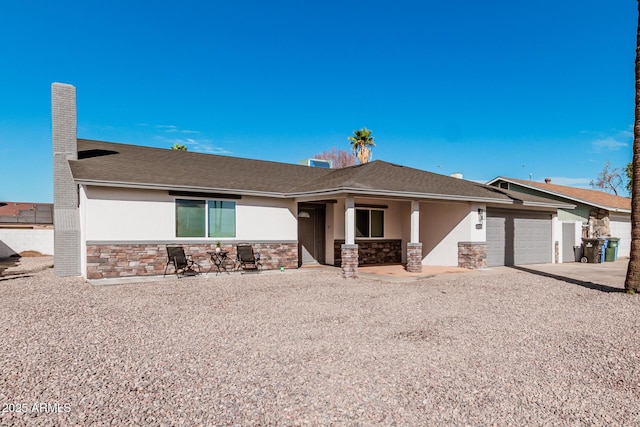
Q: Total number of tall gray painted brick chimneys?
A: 1